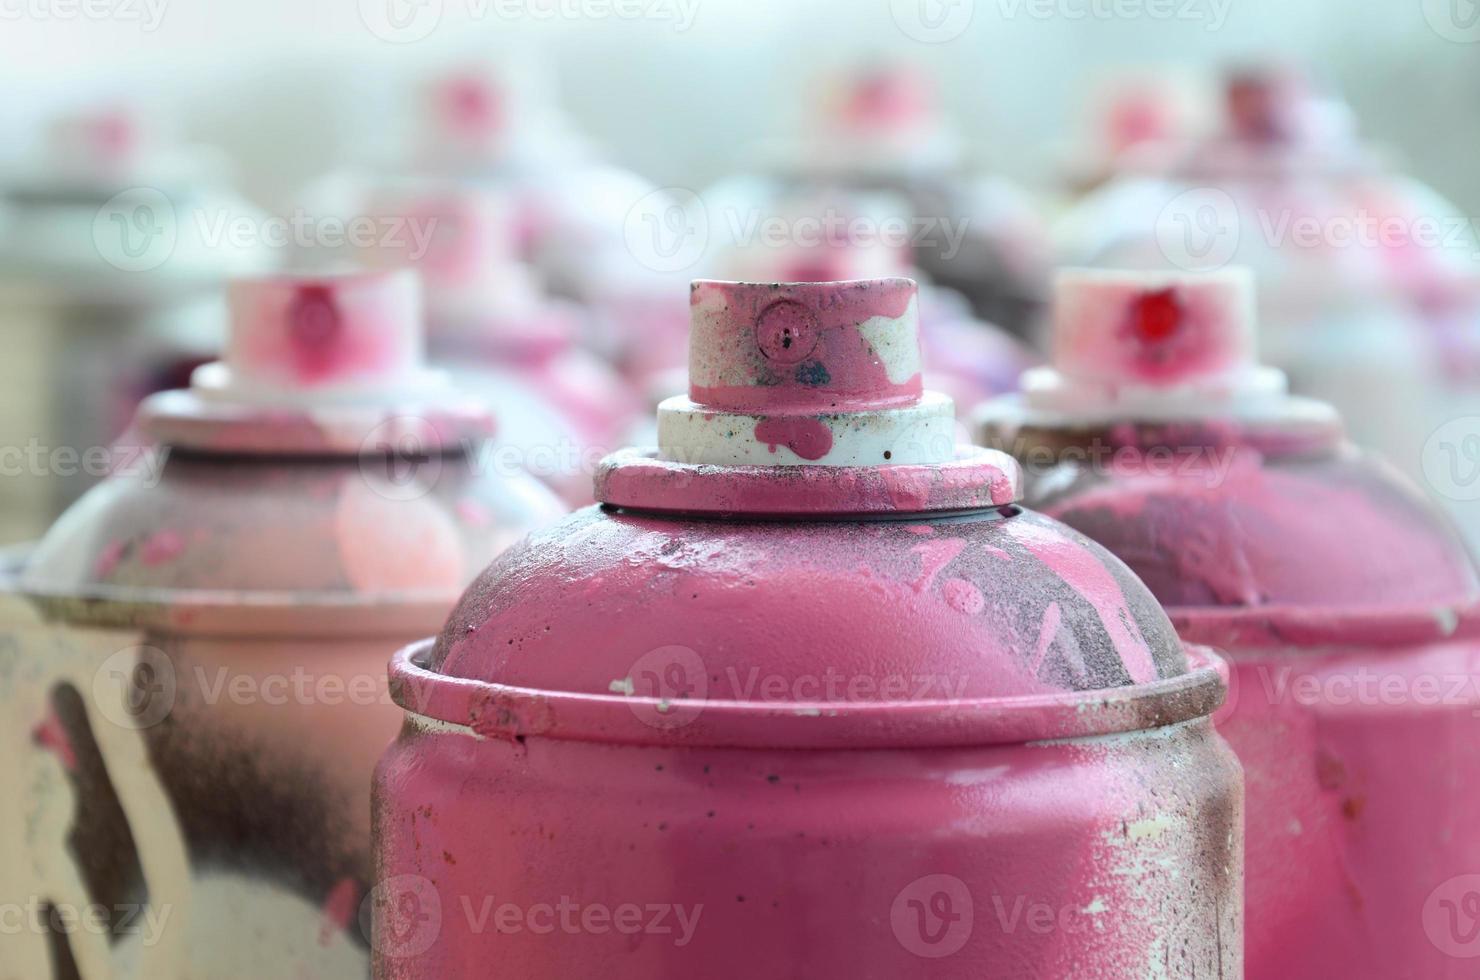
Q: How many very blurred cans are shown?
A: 7